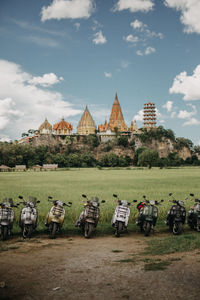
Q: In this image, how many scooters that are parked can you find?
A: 8